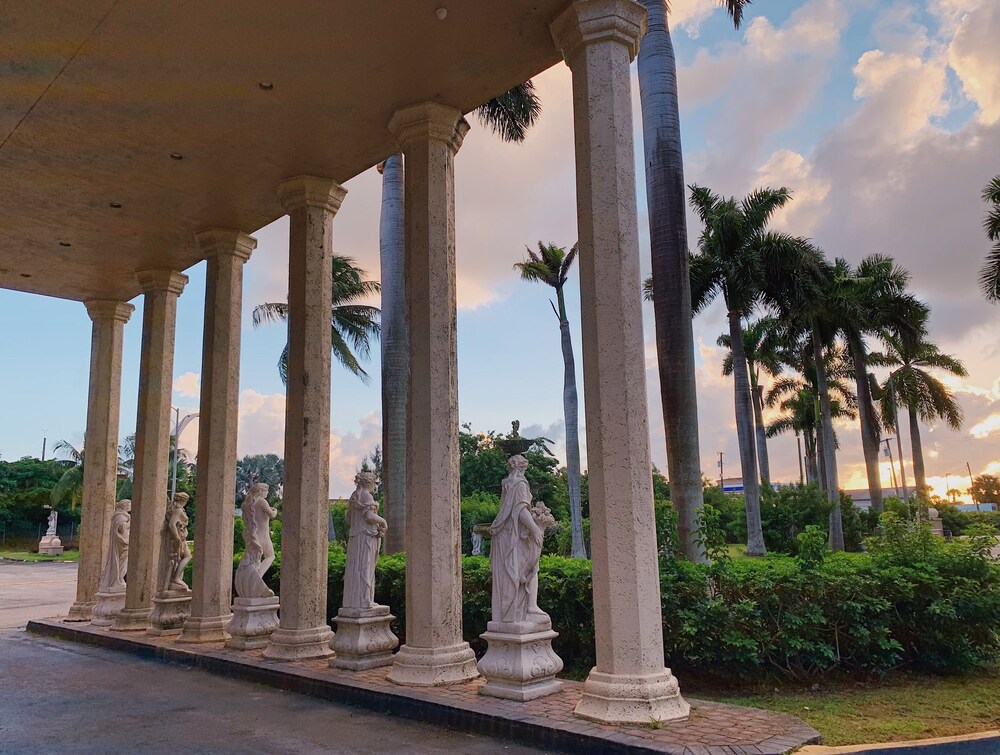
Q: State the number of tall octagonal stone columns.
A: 6